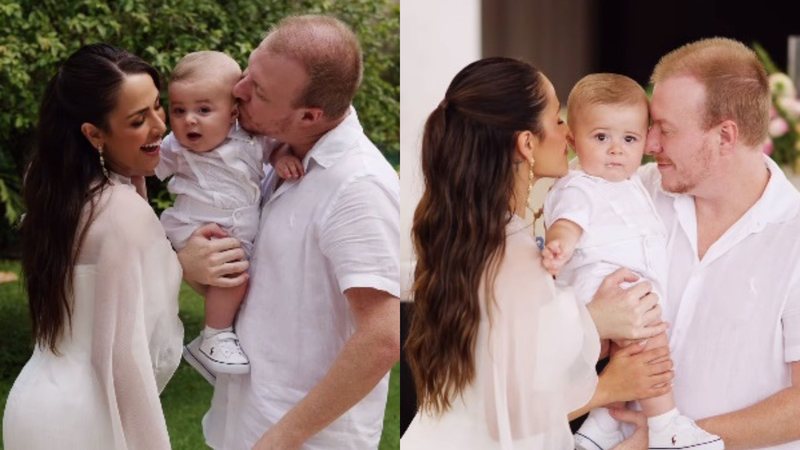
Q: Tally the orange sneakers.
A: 0